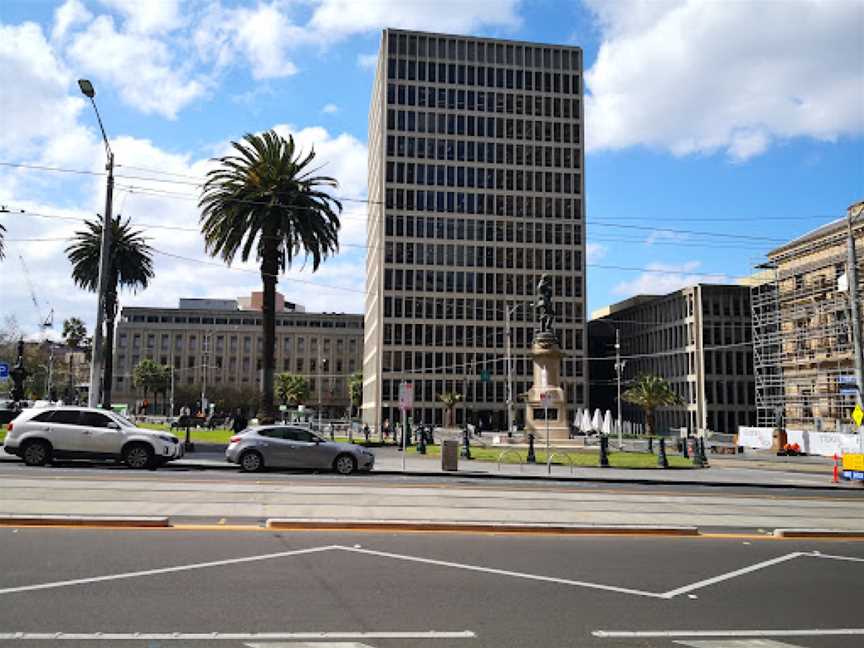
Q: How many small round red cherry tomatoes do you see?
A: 0